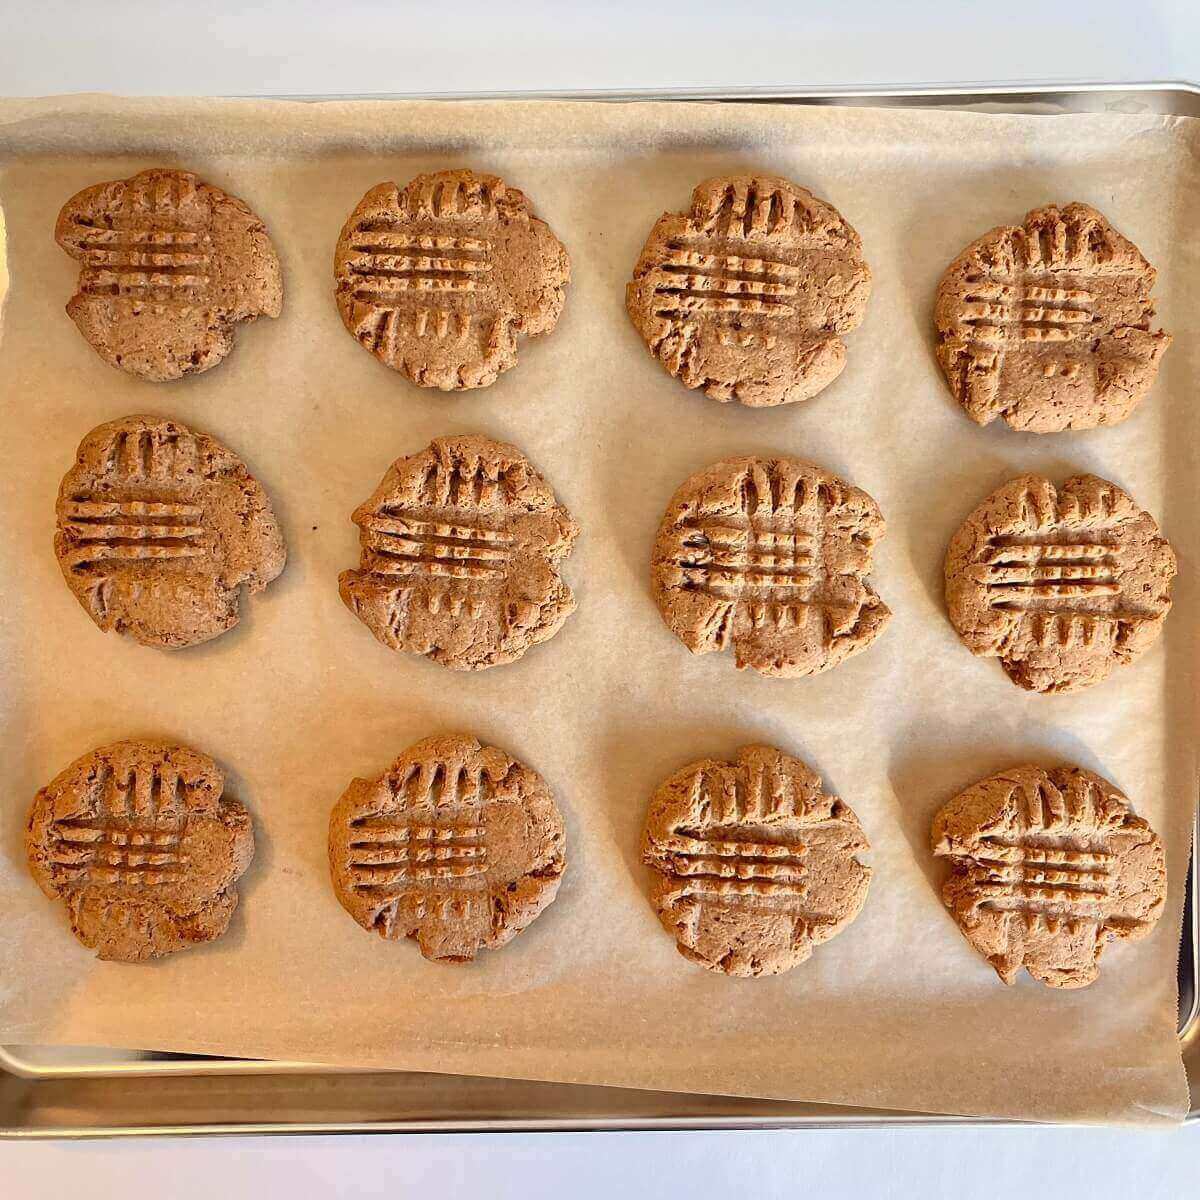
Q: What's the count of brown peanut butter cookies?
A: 12